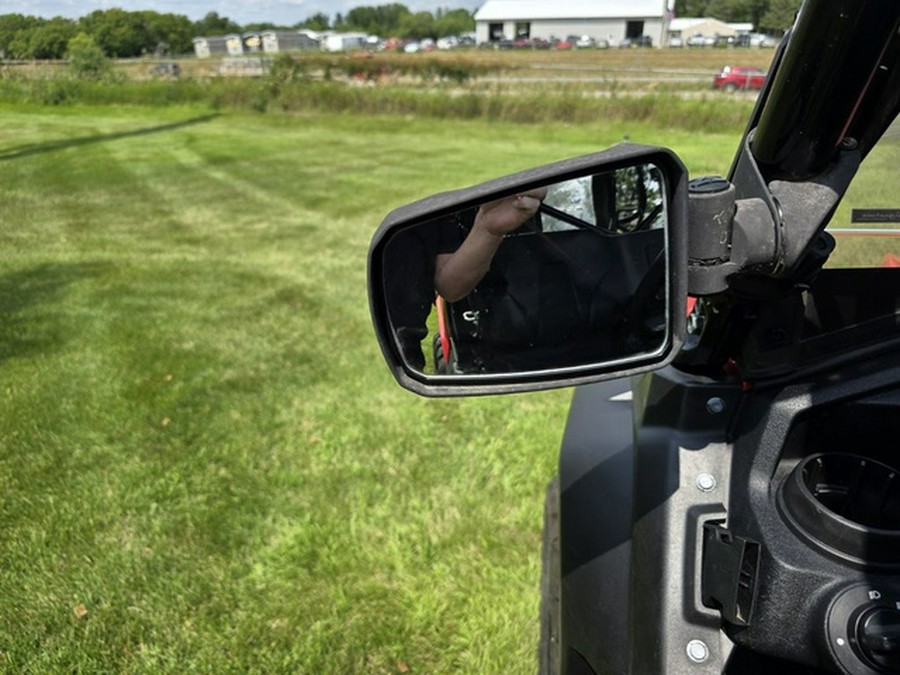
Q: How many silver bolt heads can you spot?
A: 3